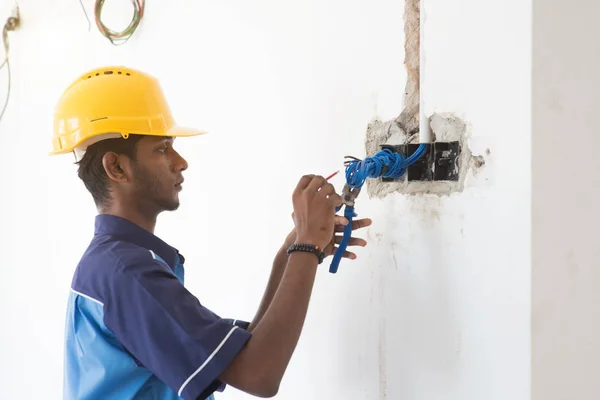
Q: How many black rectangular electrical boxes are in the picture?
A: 3